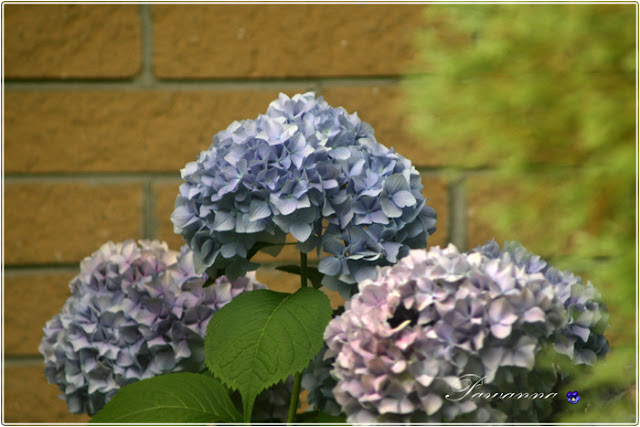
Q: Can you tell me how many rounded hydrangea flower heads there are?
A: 3